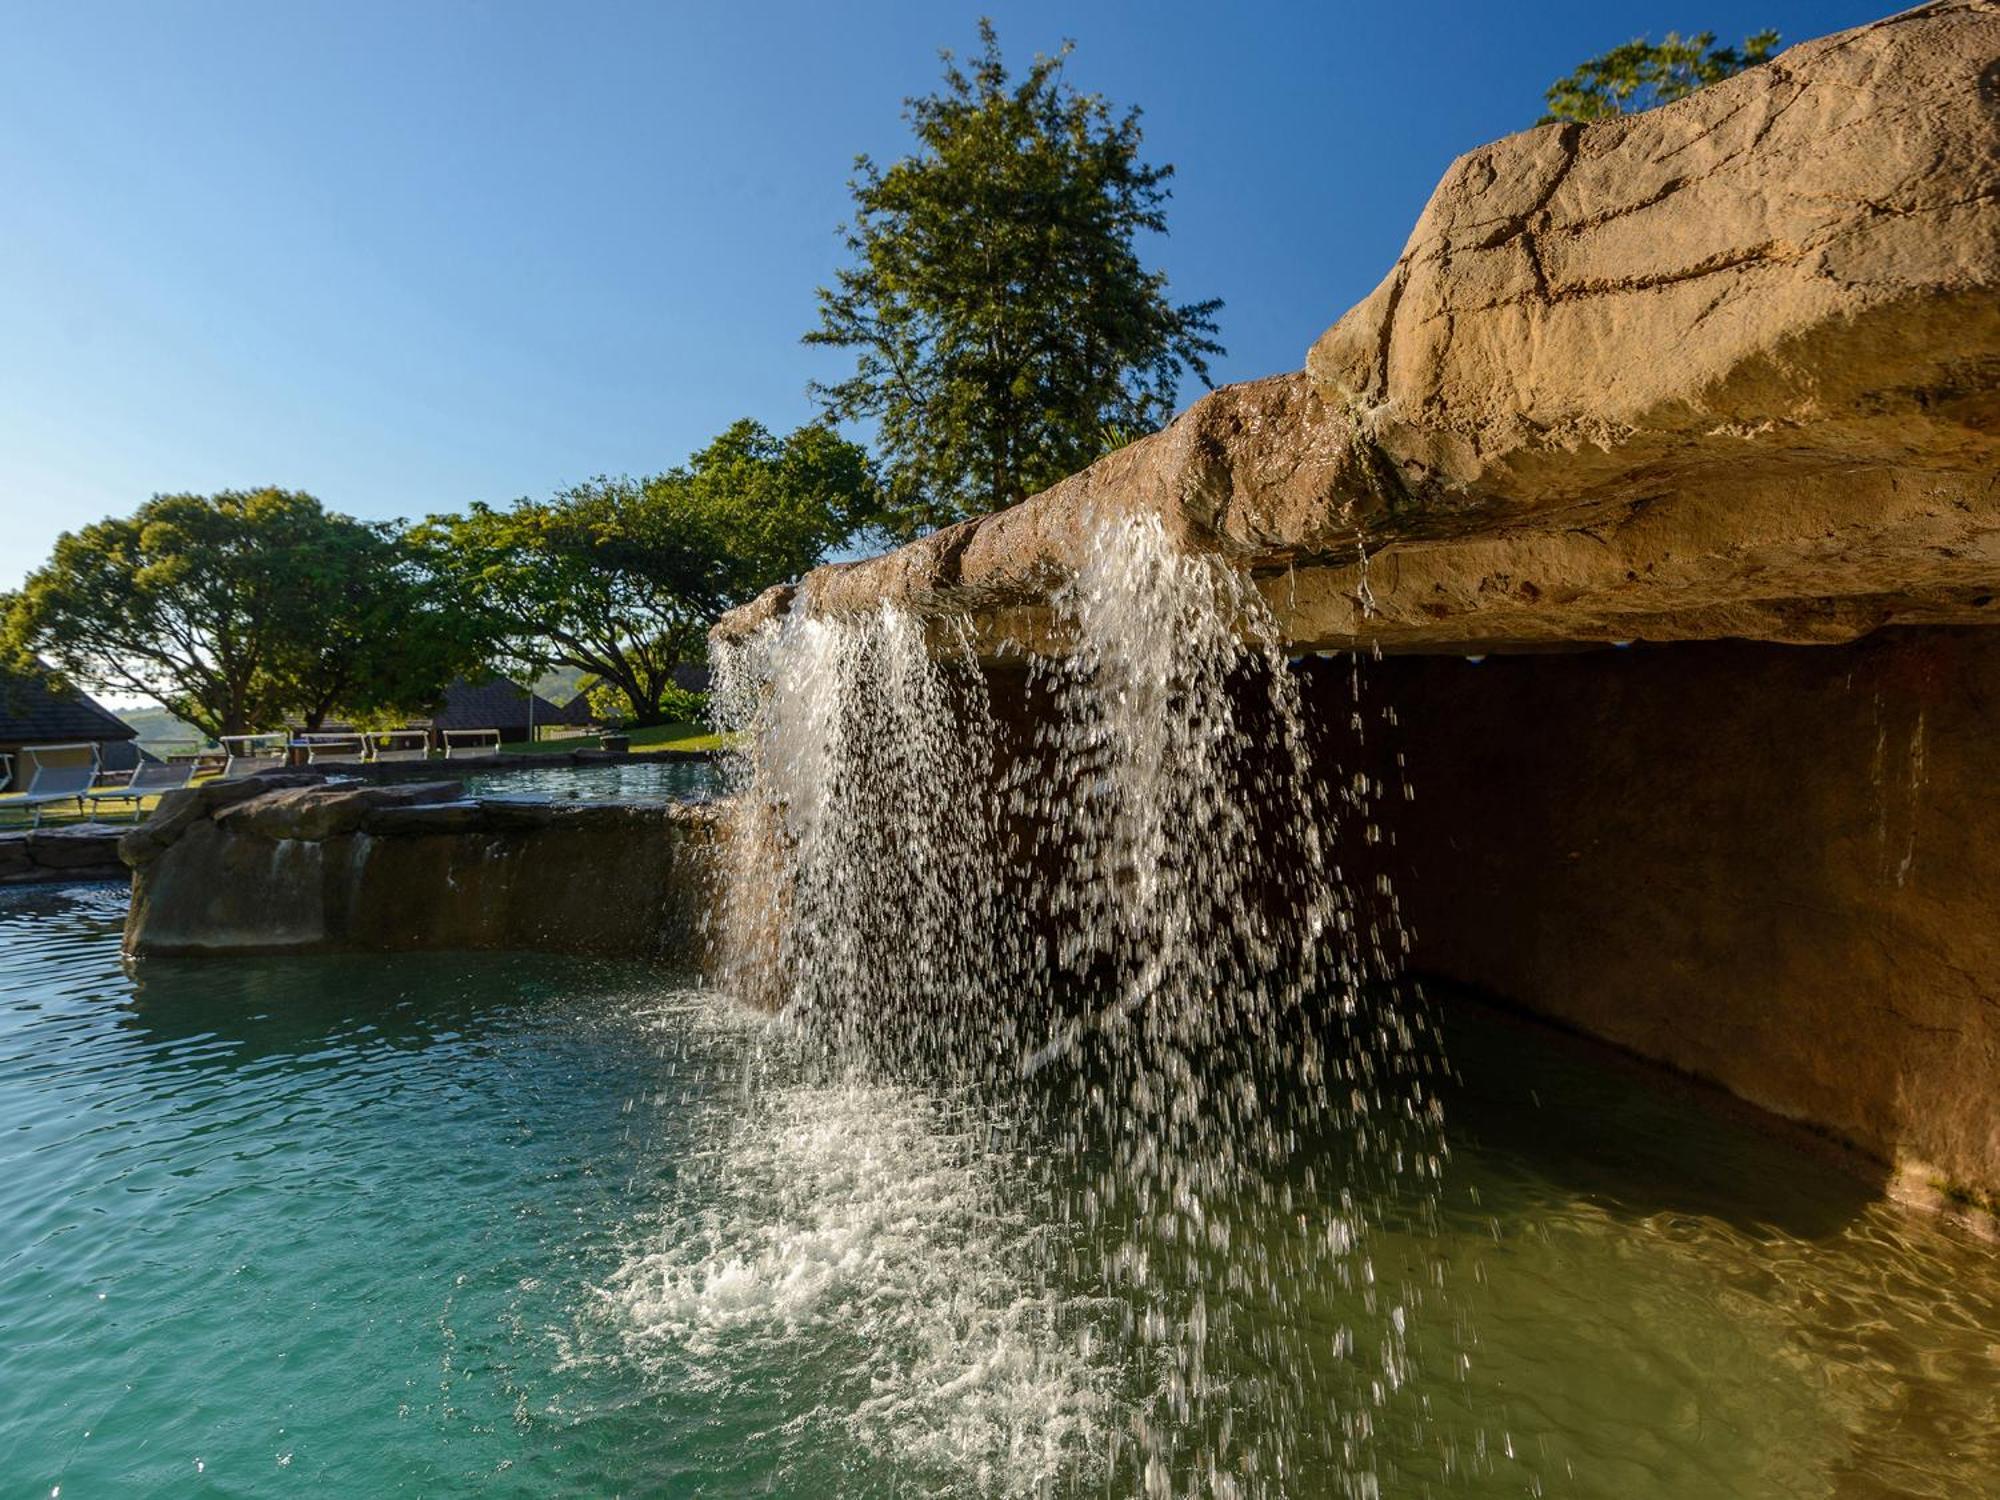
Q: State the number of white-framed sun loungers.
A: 7